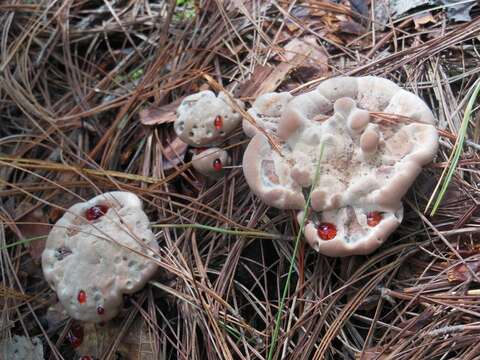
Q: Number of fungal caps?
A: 4